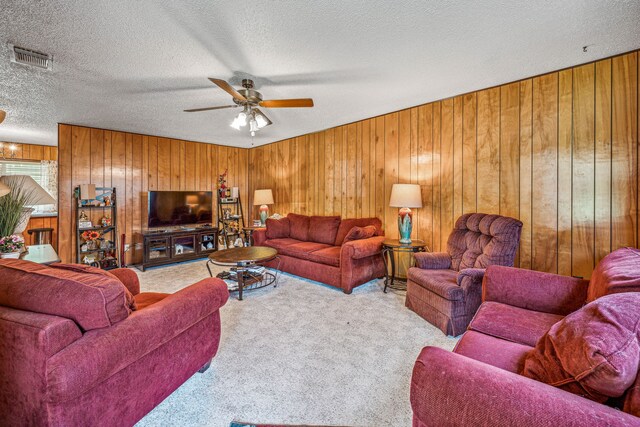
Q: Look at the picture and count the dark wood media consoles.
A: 1